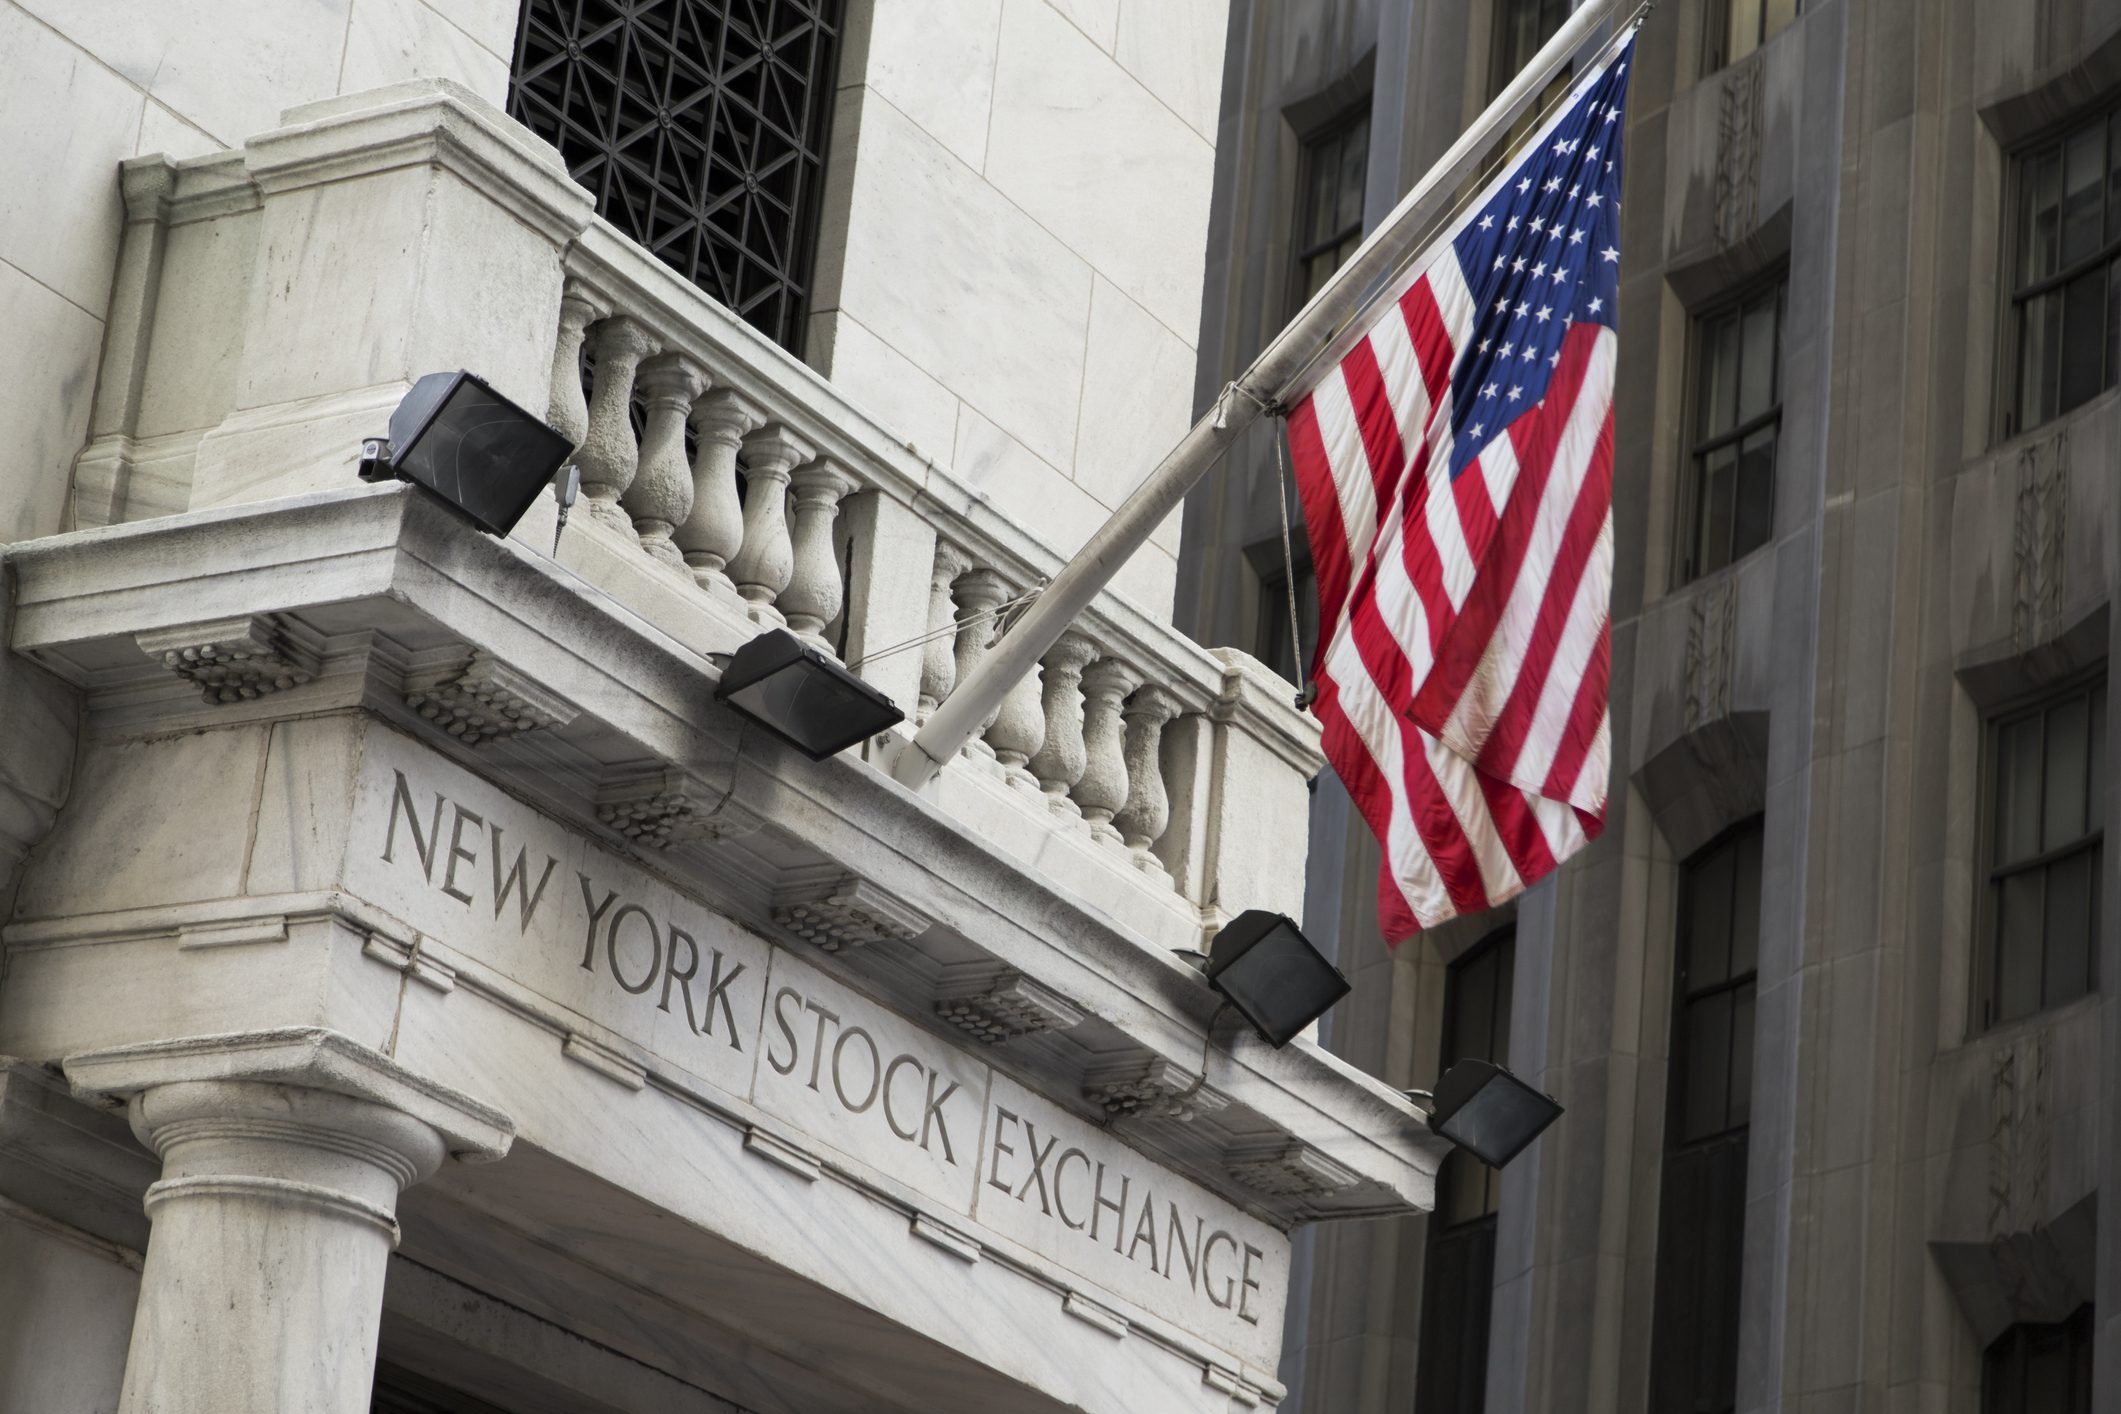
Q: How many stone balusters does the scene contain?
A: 12